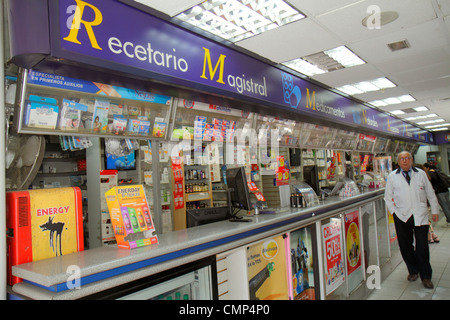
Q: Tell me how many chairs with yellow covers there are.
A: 0